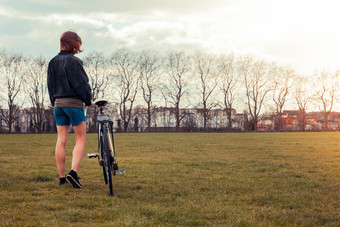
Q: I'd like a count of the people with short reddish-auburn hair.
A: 1